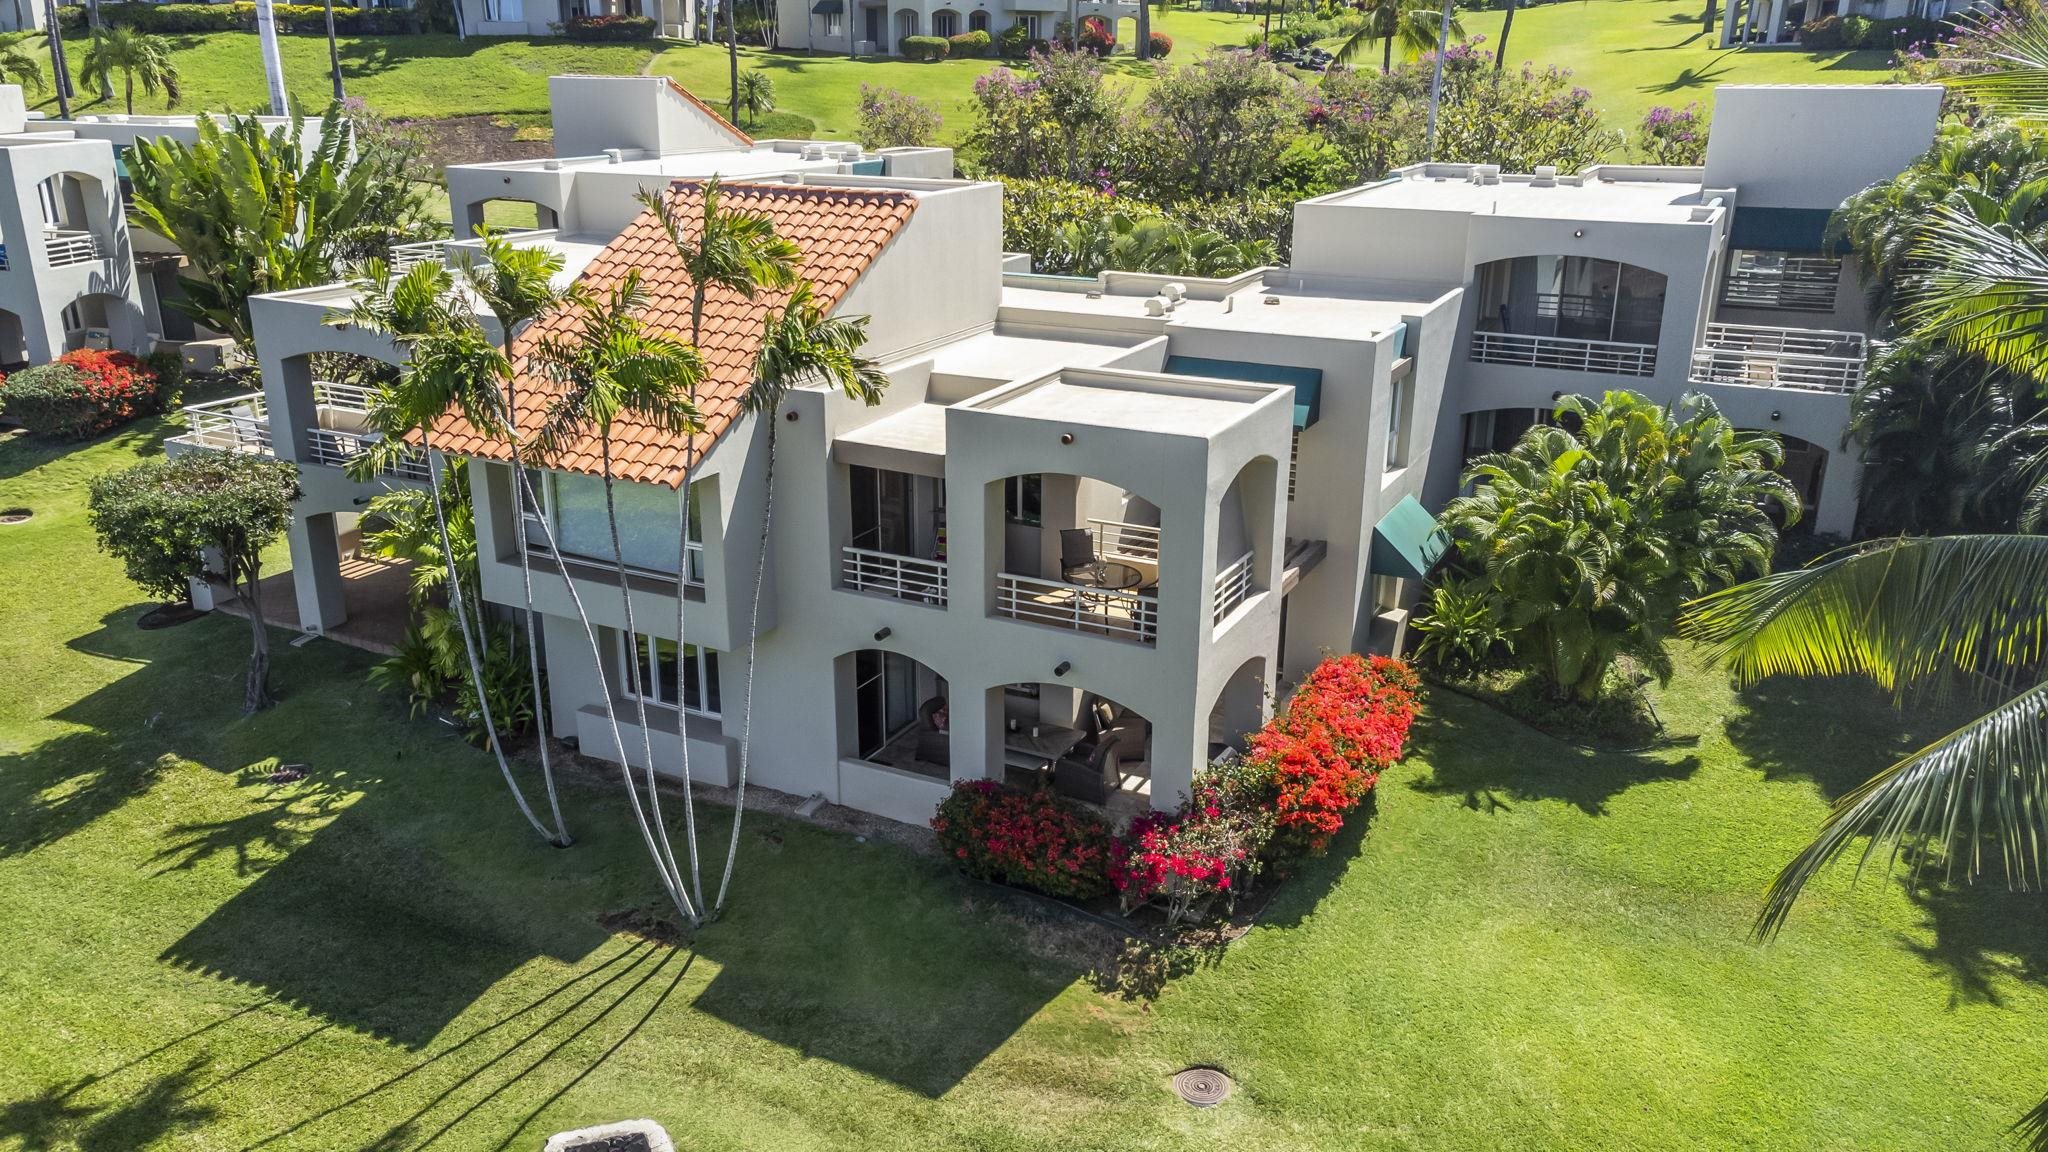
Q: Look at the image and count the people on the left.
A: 0